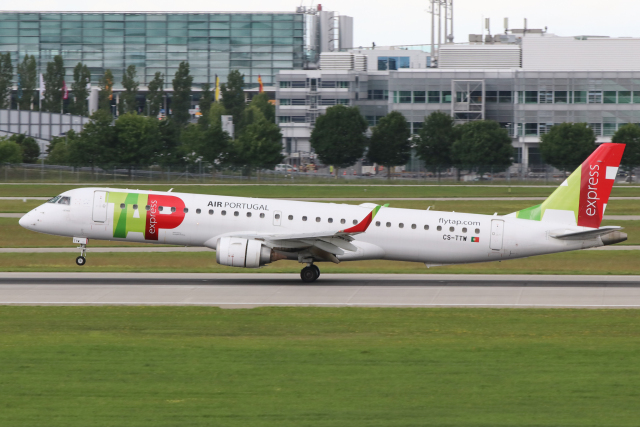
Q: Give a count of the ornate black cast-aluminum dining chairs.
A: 0